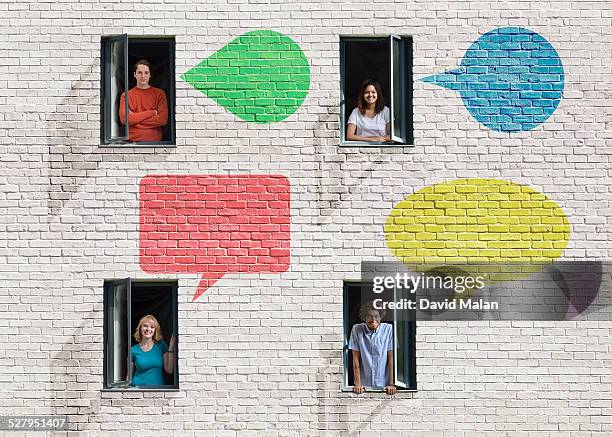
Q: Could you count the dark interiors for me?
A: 4